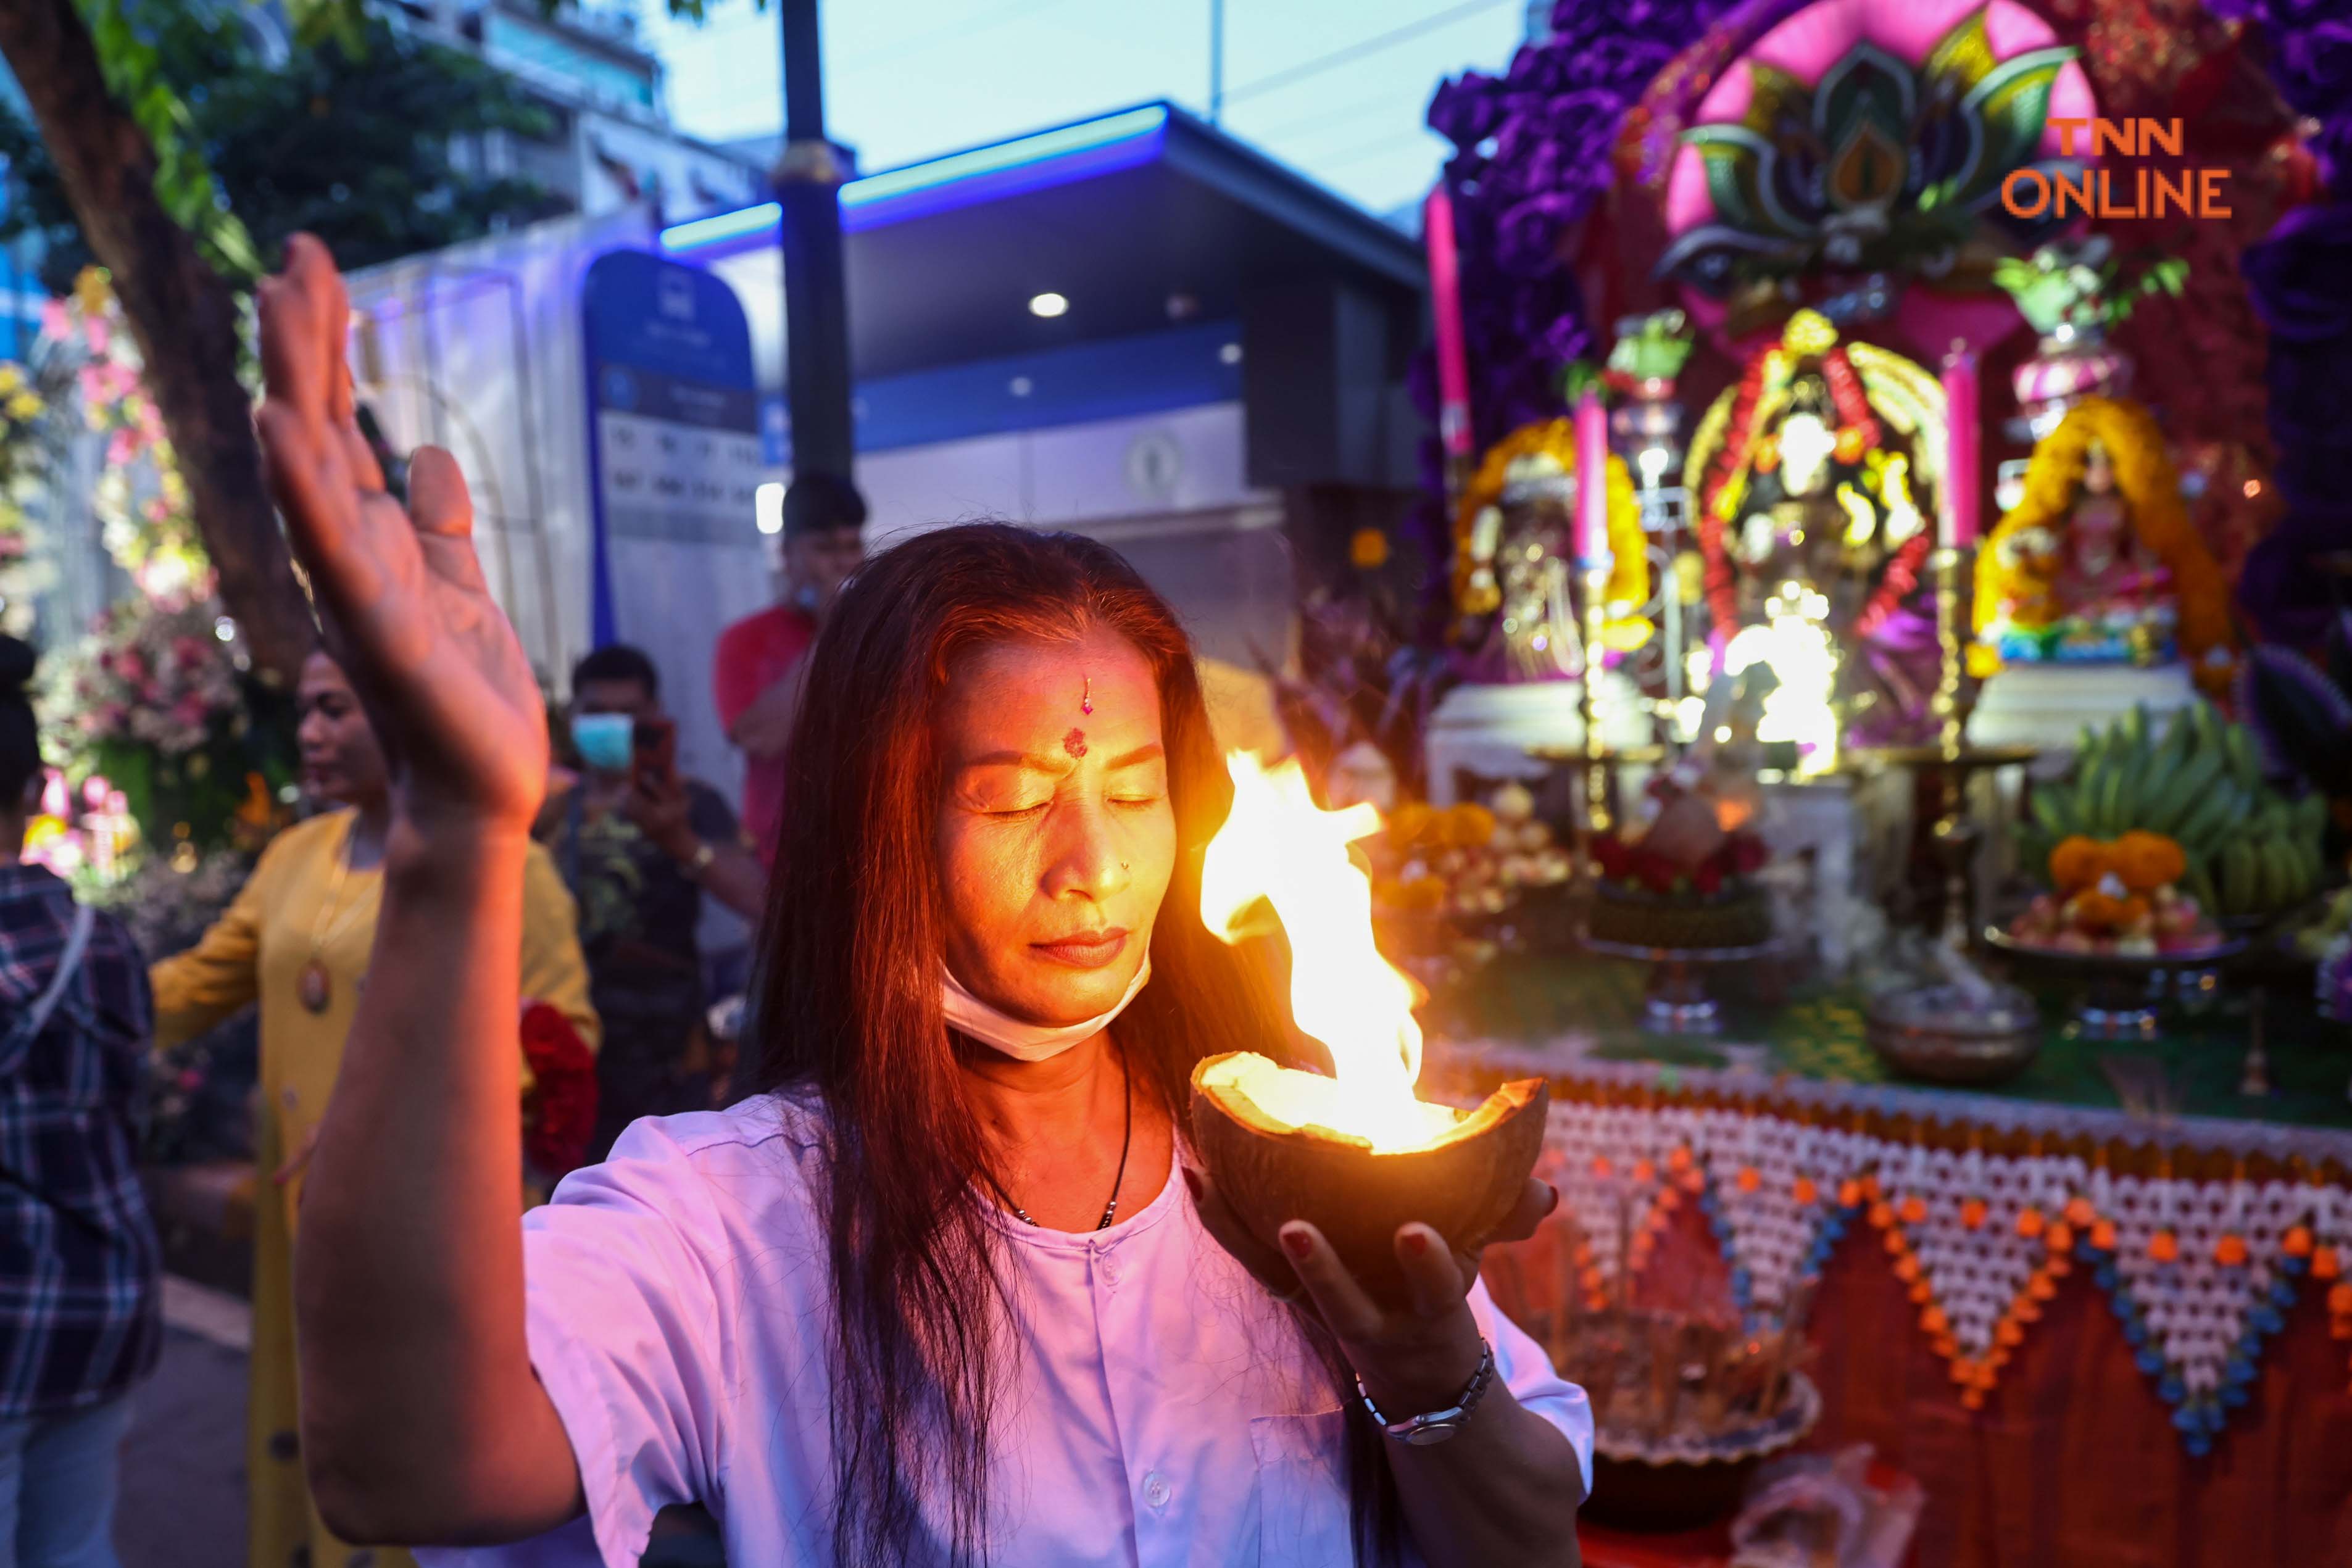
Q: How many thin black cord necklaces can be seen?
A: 1